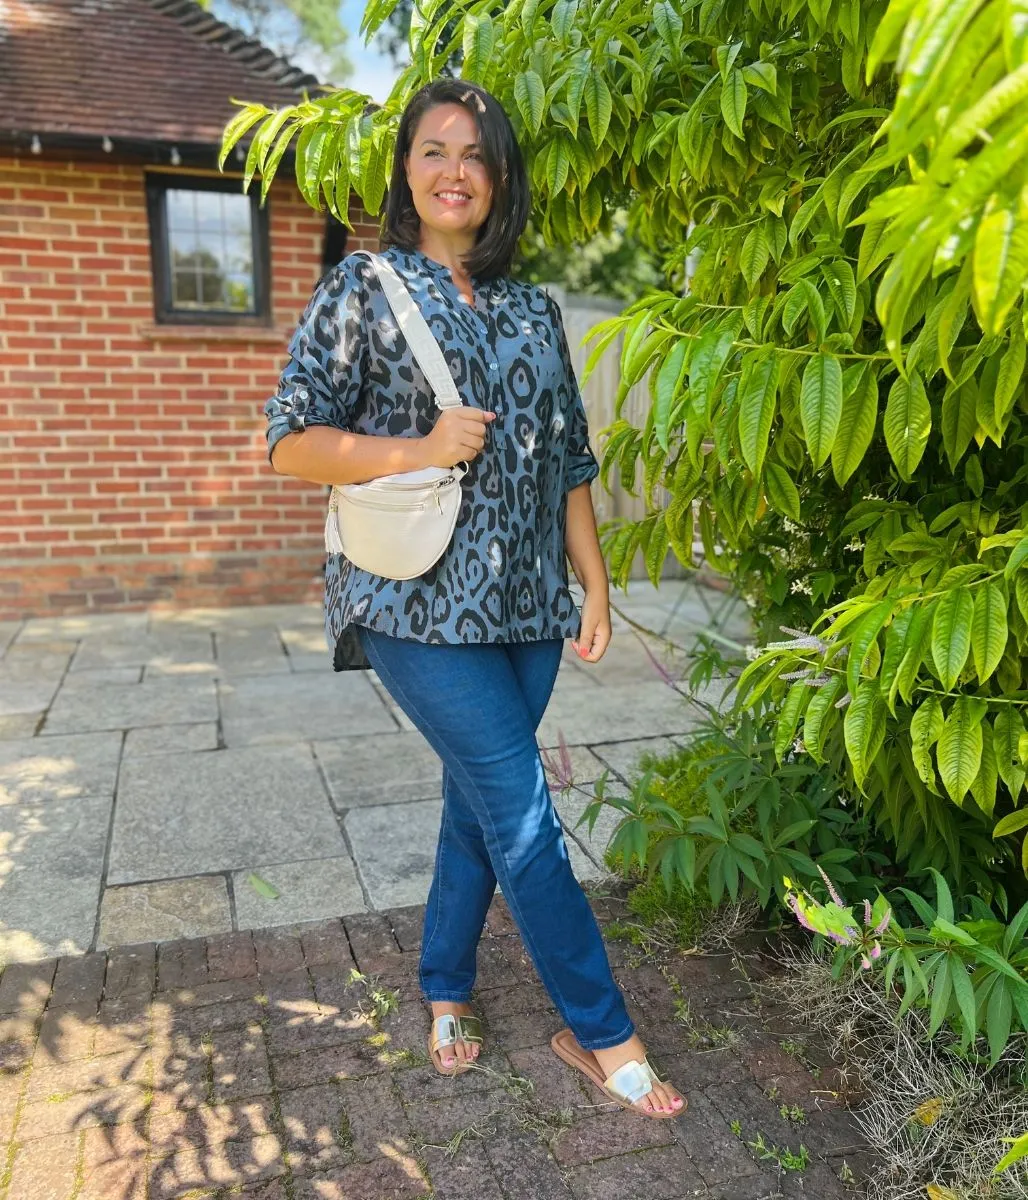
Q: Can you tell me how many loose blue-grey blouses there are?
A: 1